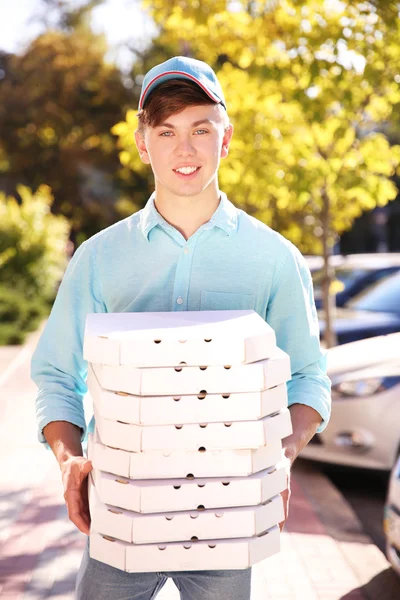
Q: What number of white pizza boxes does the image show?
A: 8